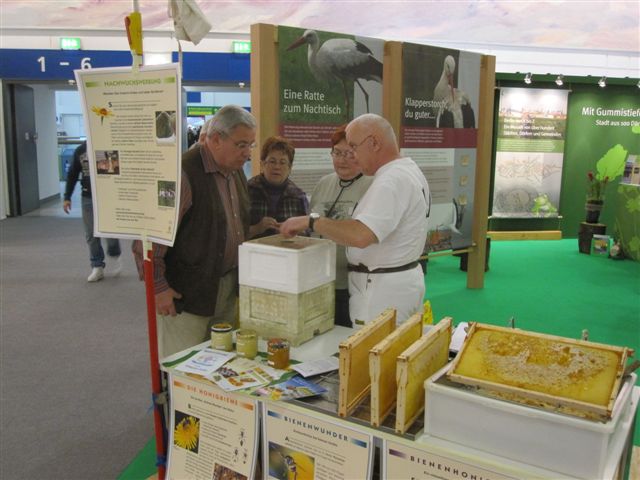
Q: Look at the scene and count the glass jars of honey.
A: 3